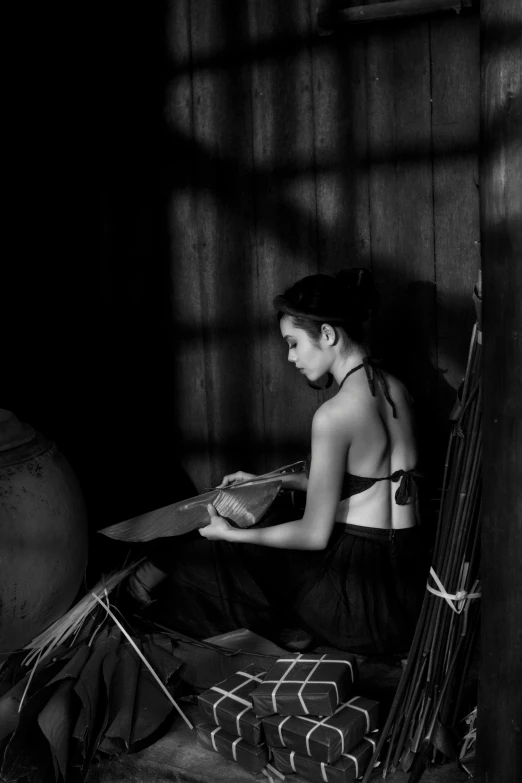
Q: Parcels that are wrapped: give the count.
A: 5